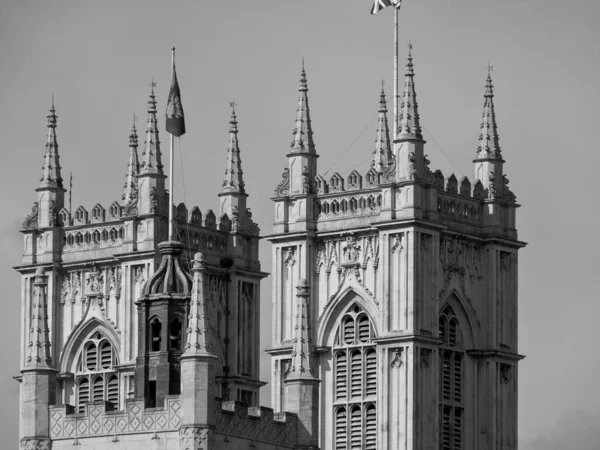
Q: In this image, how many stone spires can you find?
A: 11